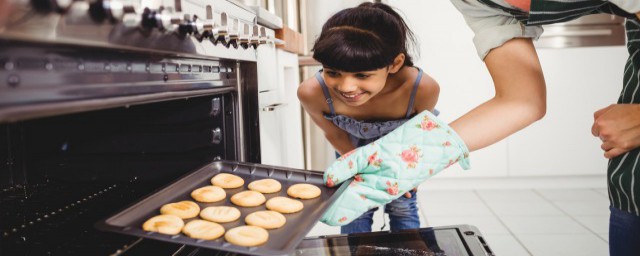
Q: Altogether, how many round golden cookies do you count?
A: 12